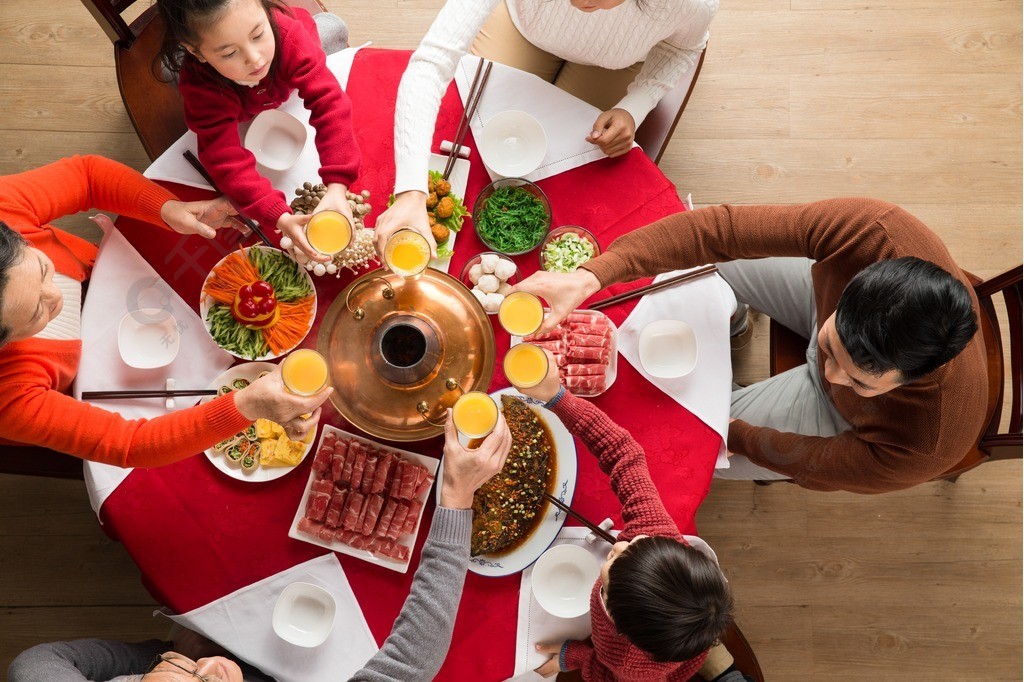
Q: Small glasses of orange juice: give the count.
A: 6